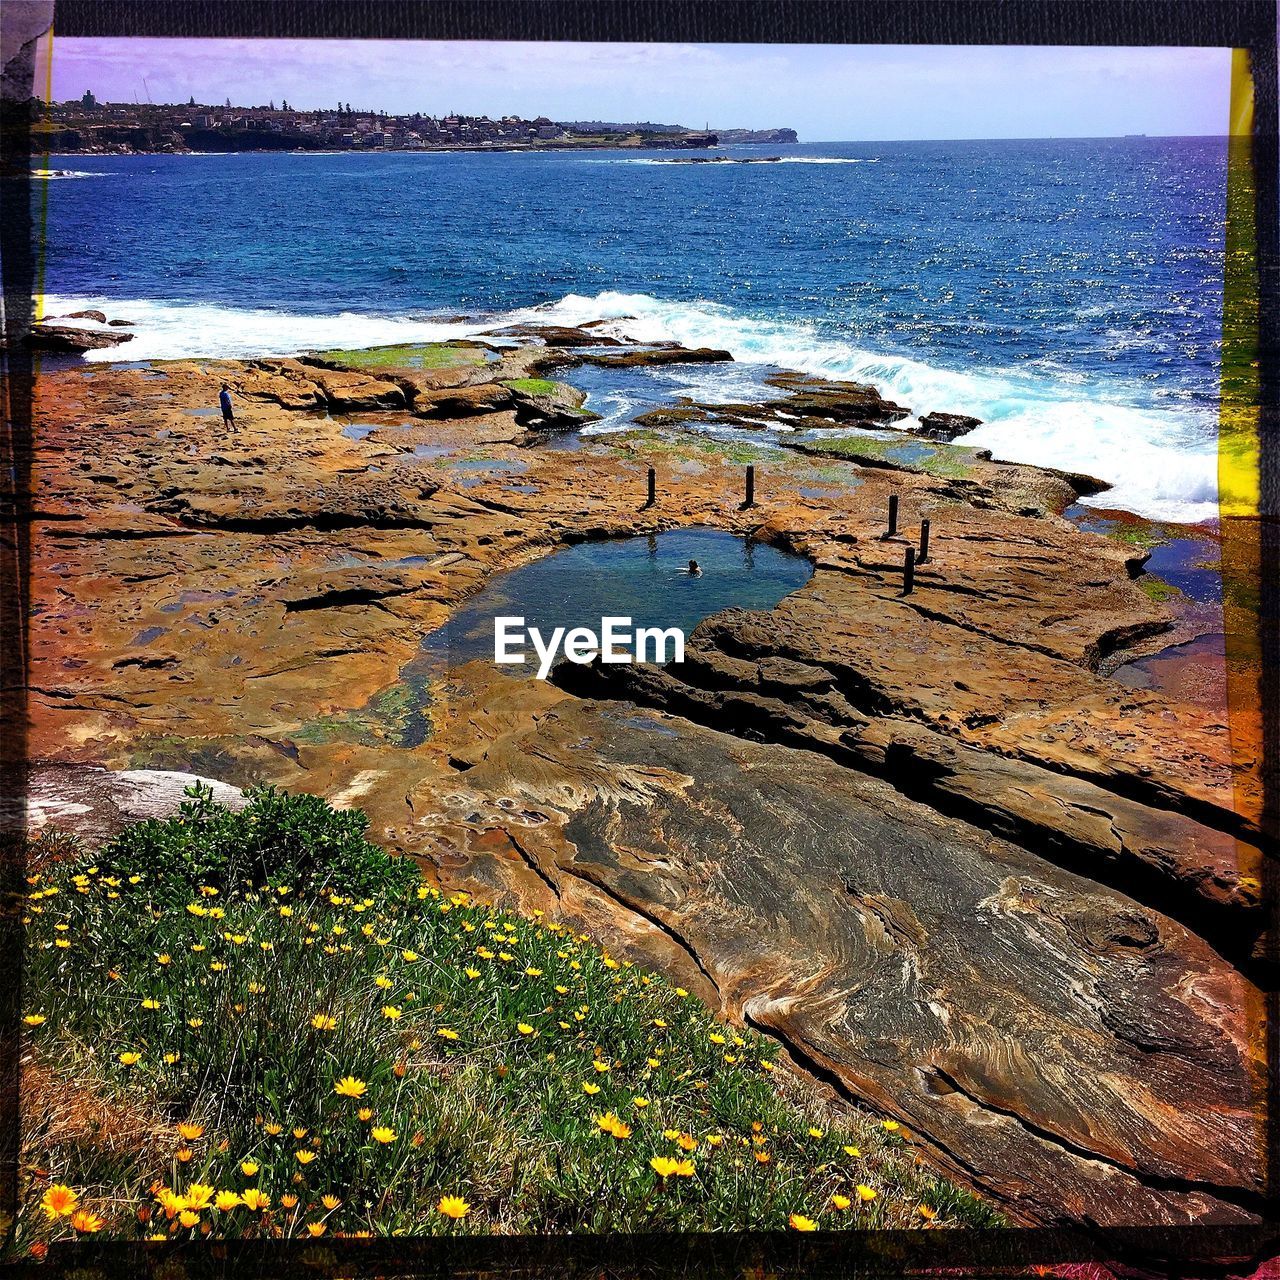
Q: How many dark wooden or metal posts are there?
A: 5